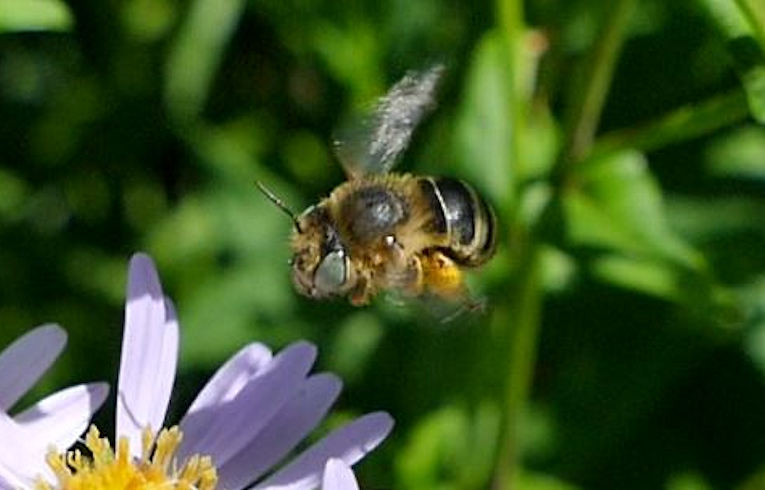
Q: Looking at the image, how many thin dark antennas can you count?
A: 1